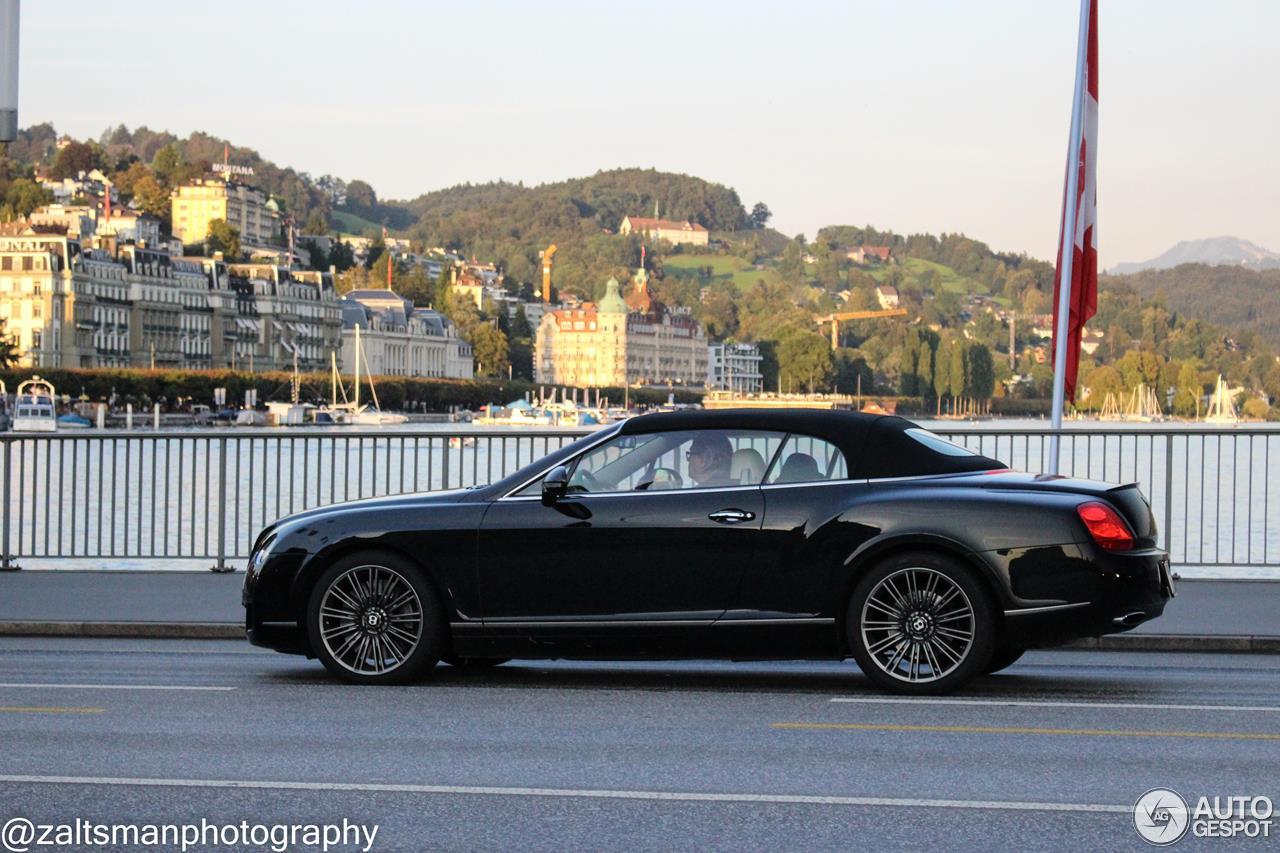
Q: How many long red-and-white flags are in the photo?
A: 1